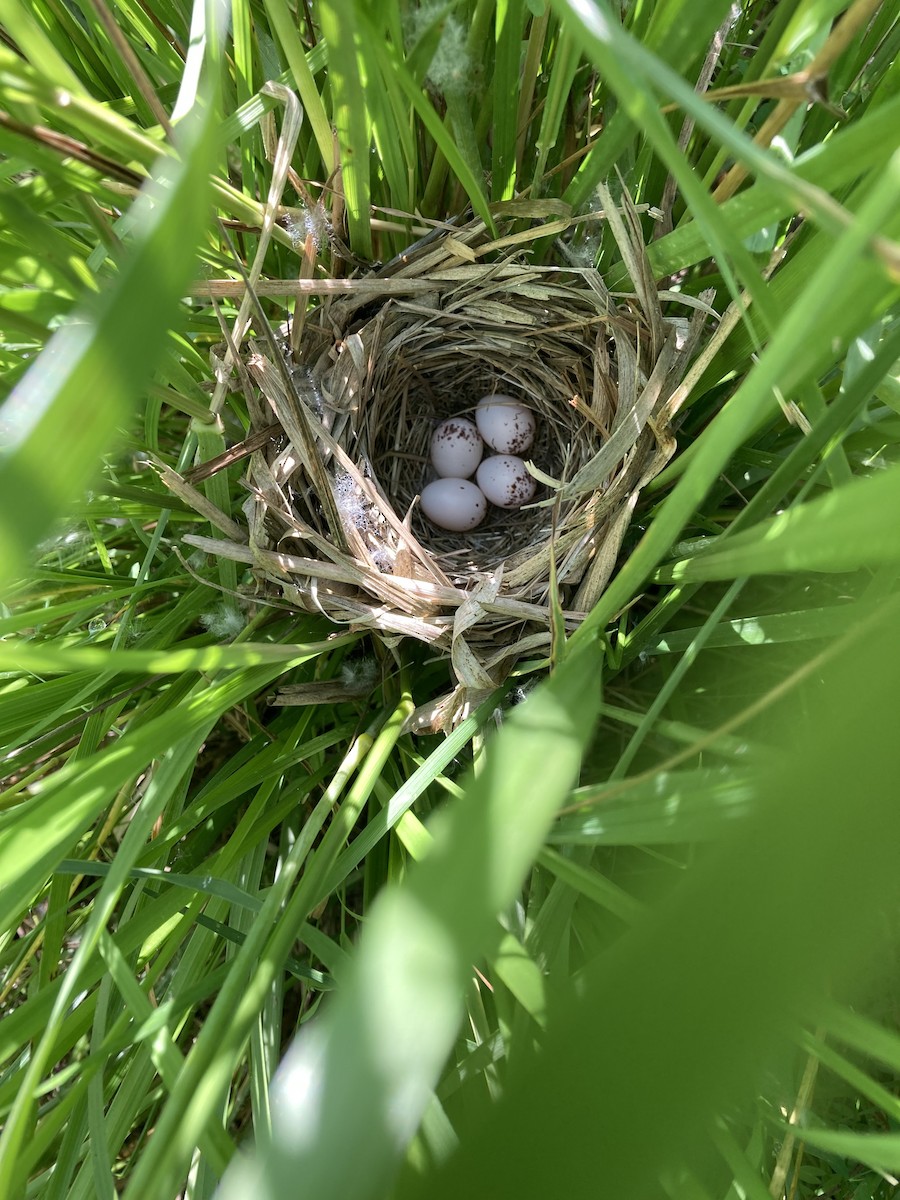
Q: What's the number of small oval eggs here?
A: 4